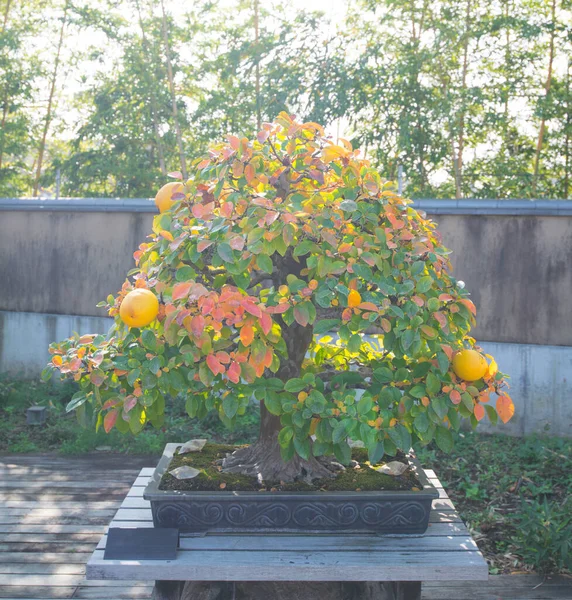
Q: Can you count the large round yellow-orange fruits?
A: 3